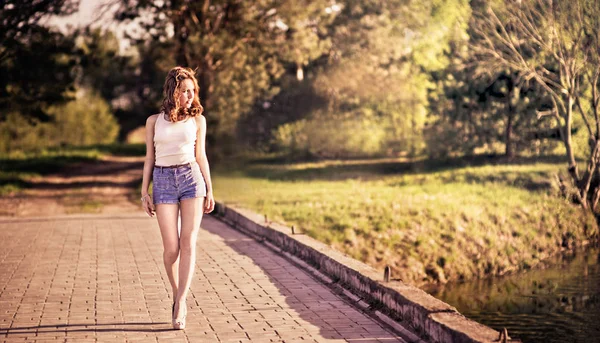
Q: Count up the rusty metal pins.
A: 4